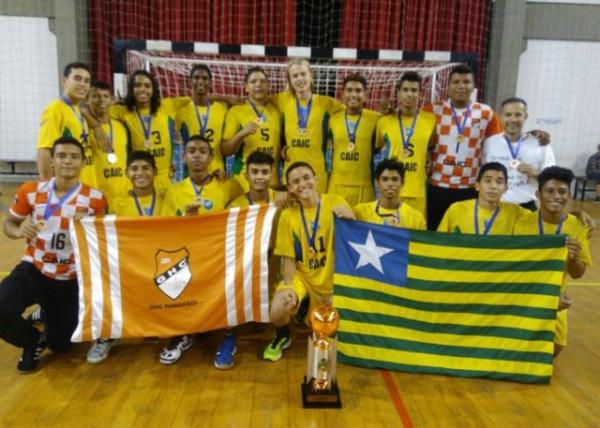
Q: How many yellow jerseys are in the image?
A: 15